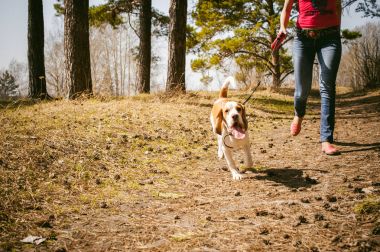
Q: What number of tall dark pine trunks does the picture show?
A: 4